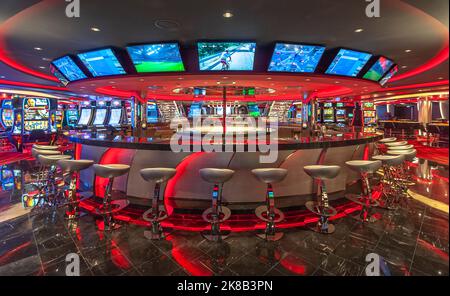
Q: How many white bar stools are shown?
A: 15